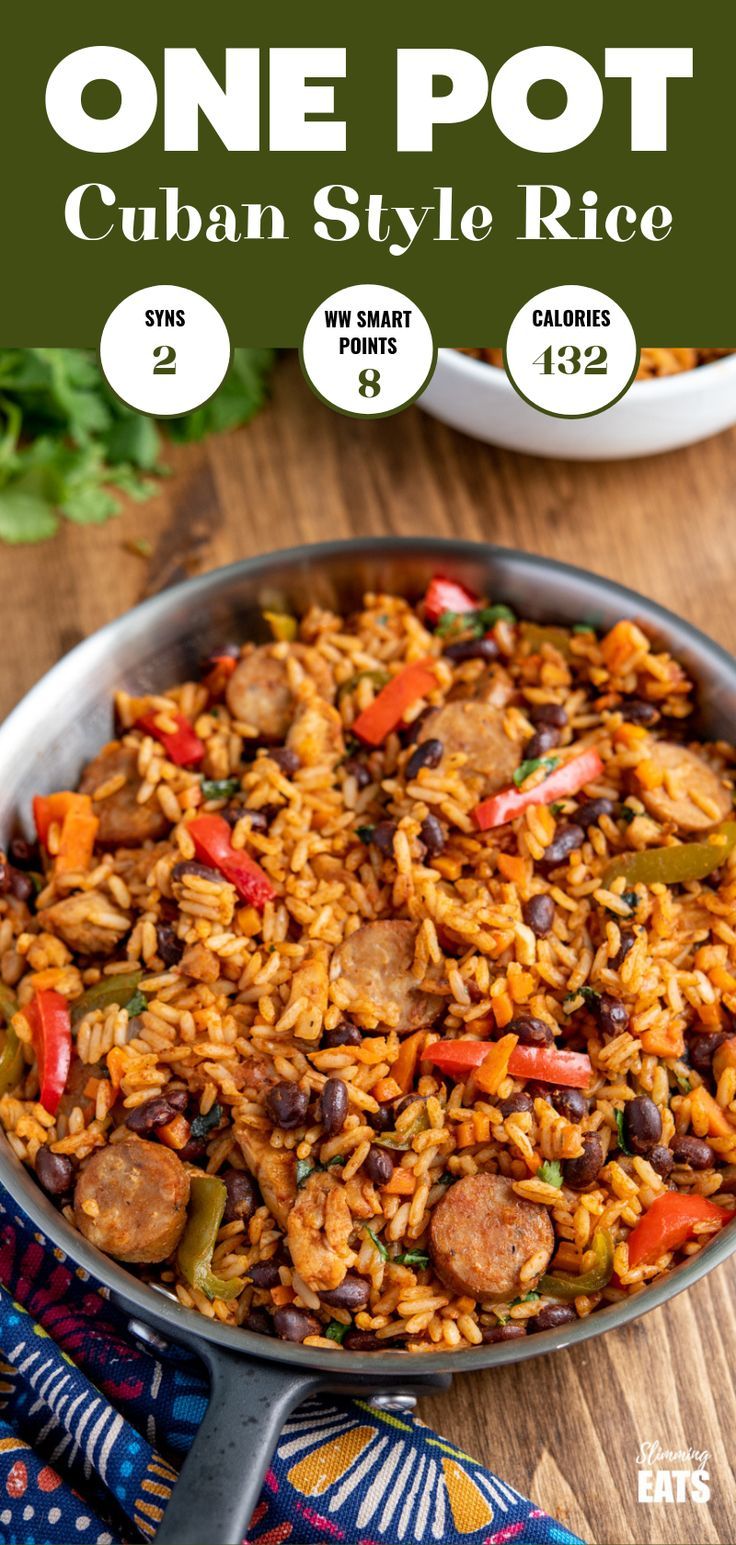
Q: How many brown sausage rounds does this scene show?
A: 7